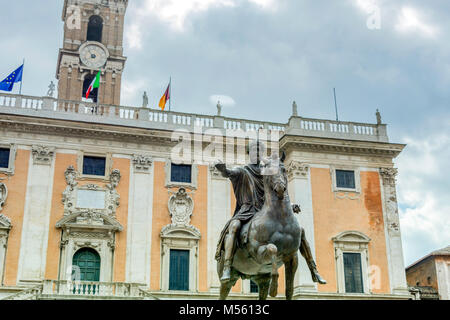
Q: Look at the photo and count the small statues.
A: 5